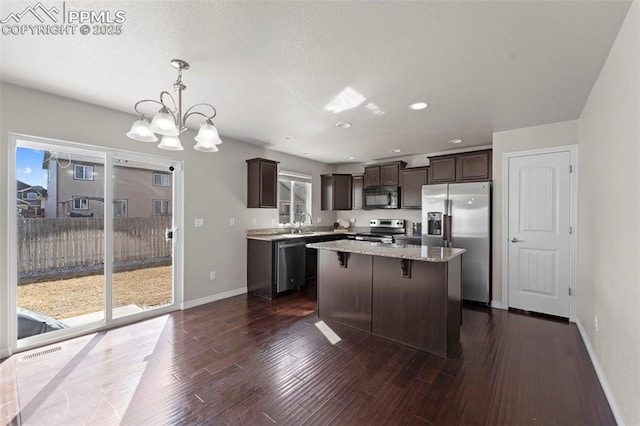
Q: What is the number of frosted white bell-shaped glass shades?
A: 5